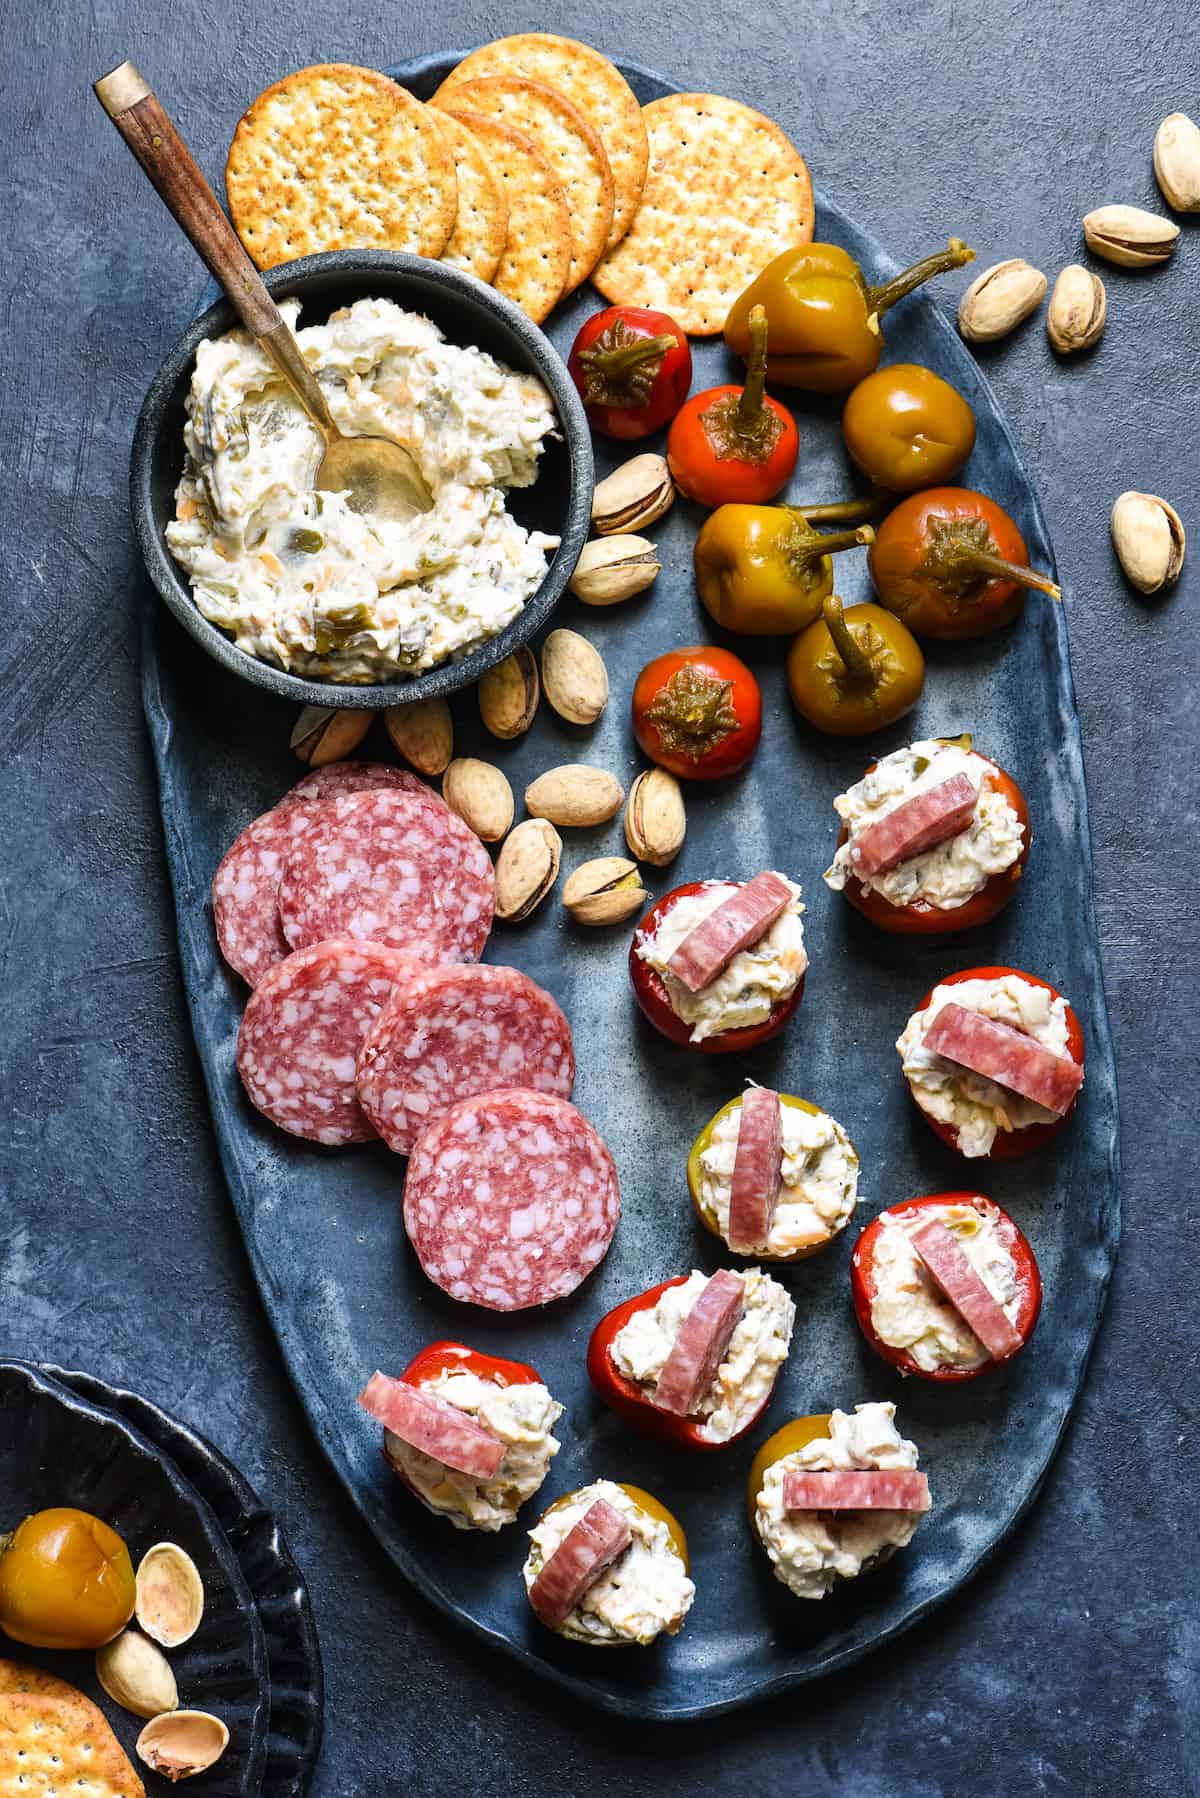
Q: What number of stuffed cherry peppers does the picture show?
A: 9